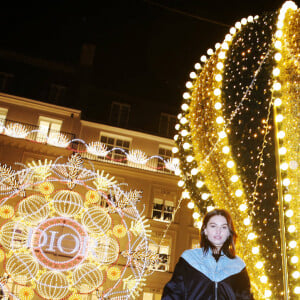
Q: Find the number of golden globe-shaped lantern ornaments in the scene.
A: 8